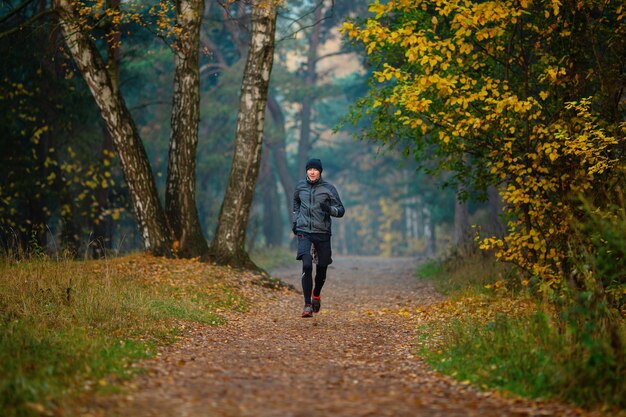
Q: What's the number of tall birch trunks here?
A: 3